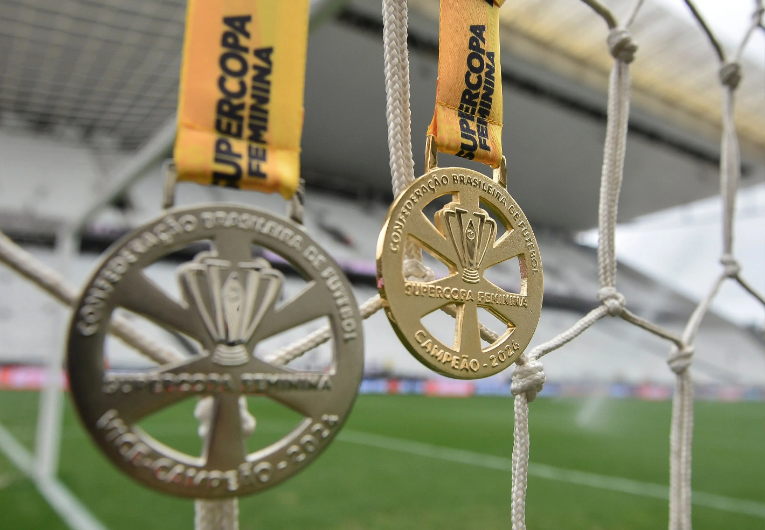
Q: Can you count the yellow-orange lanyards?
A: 2